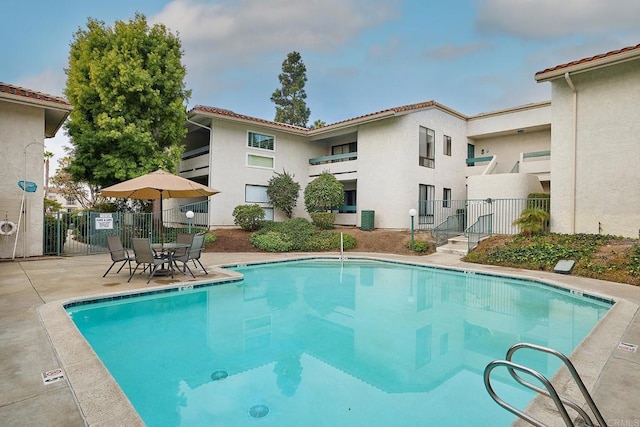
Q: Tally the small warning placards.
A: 2